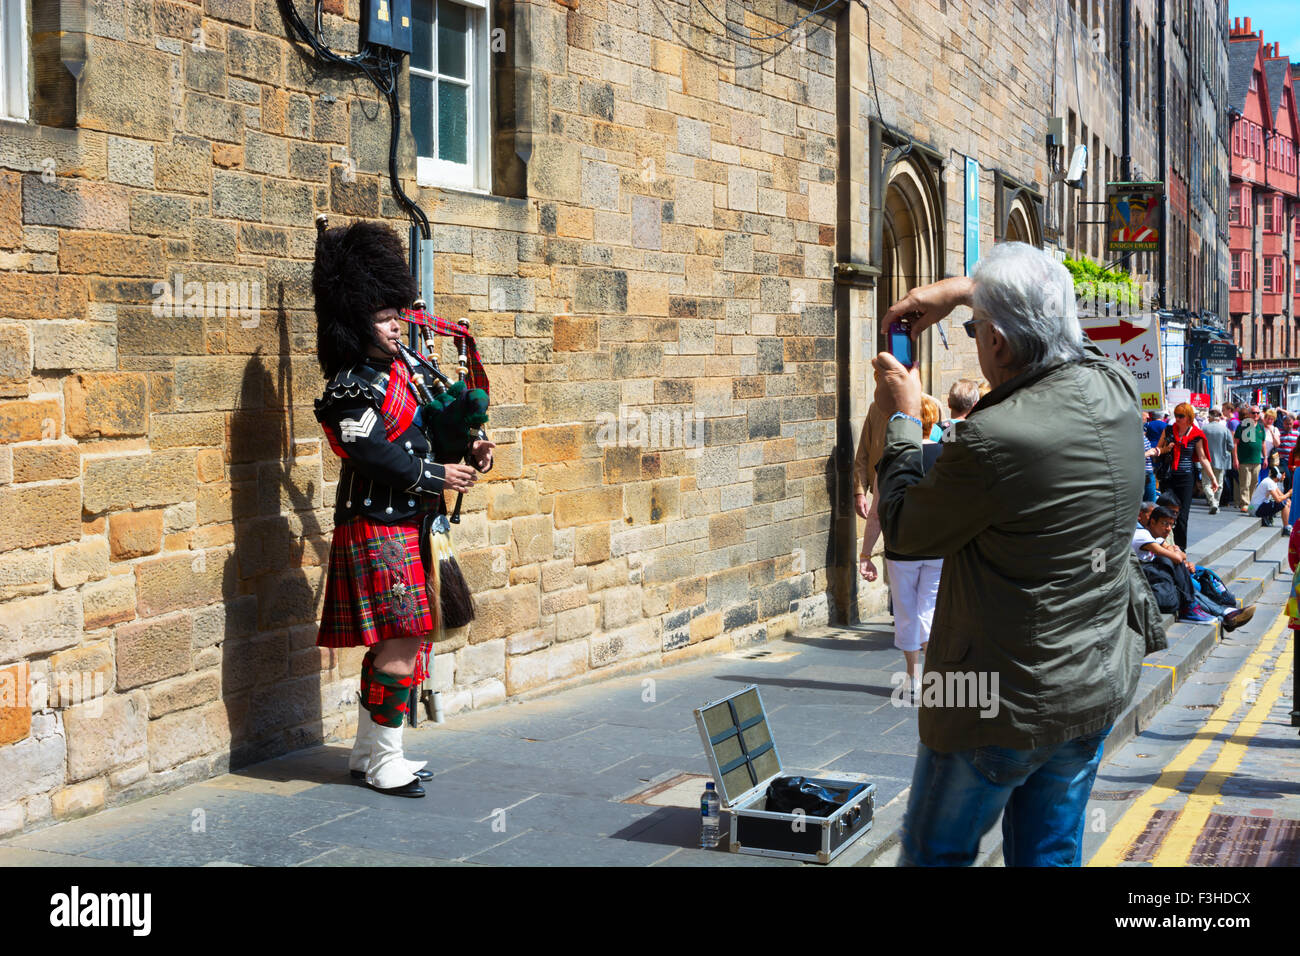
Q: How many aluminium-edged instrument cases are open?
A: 1